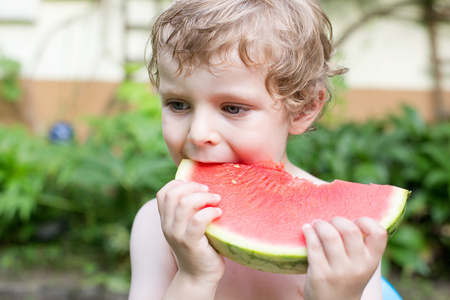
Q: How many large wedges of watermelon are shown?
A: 1